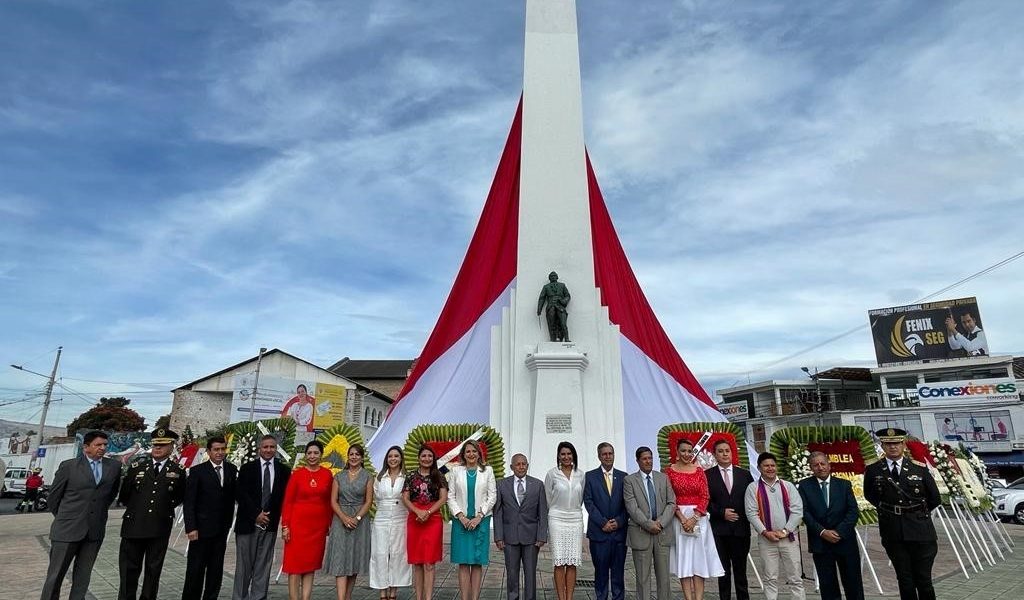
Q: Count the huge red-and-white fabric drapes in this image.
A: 2